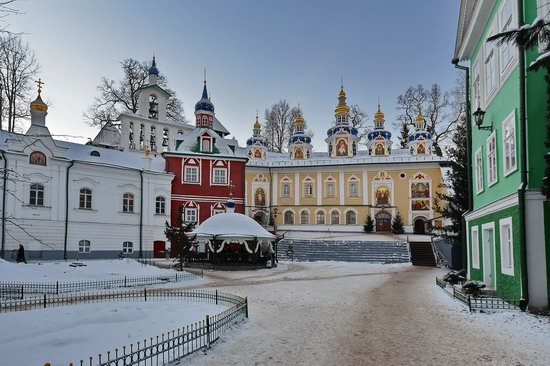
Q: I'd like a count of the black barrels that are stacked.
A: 0